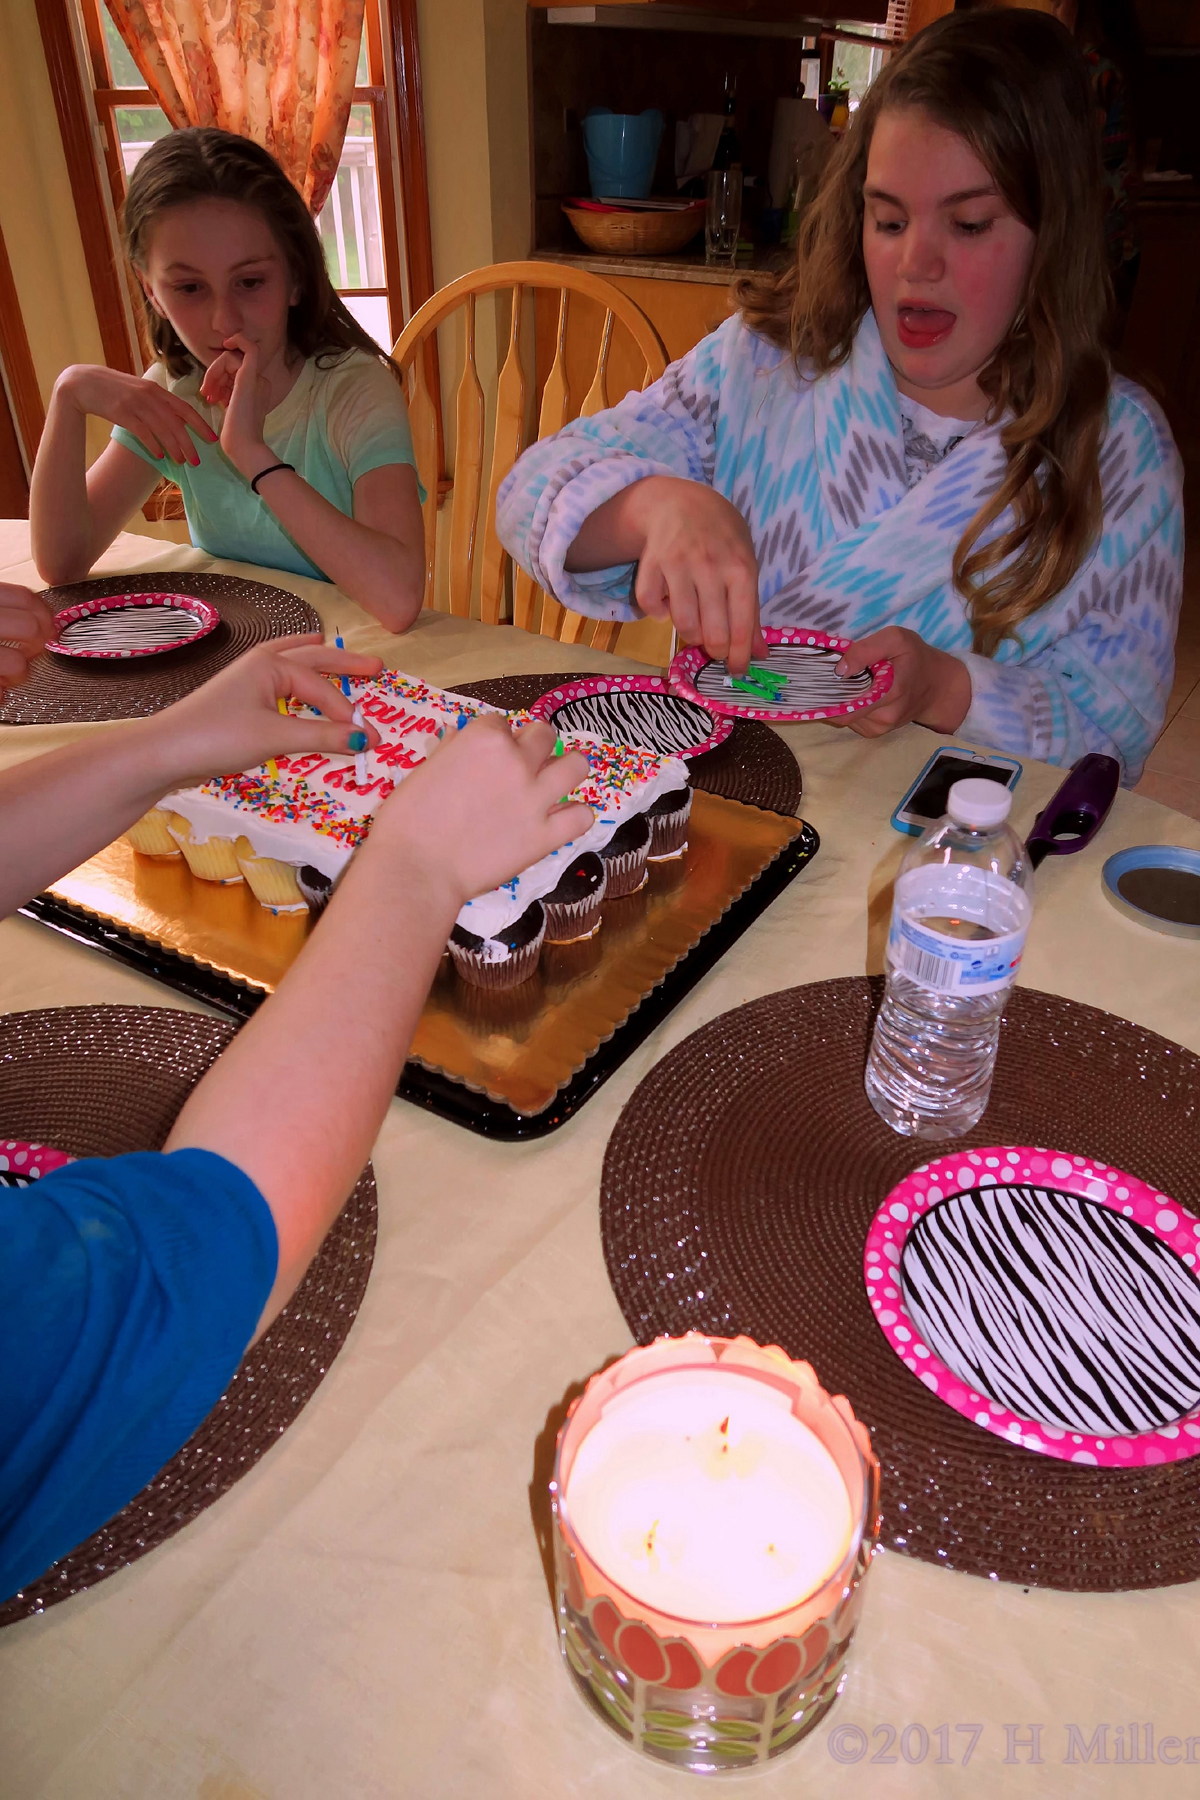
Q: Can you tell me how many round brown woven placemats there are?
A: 4